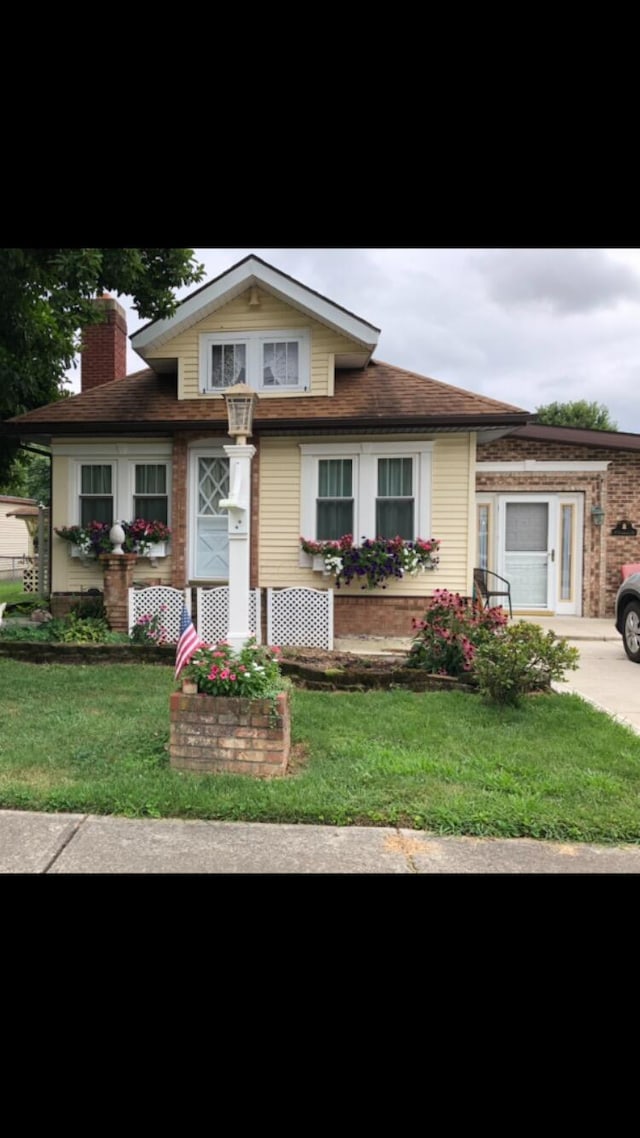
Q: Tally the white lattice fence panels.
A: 3